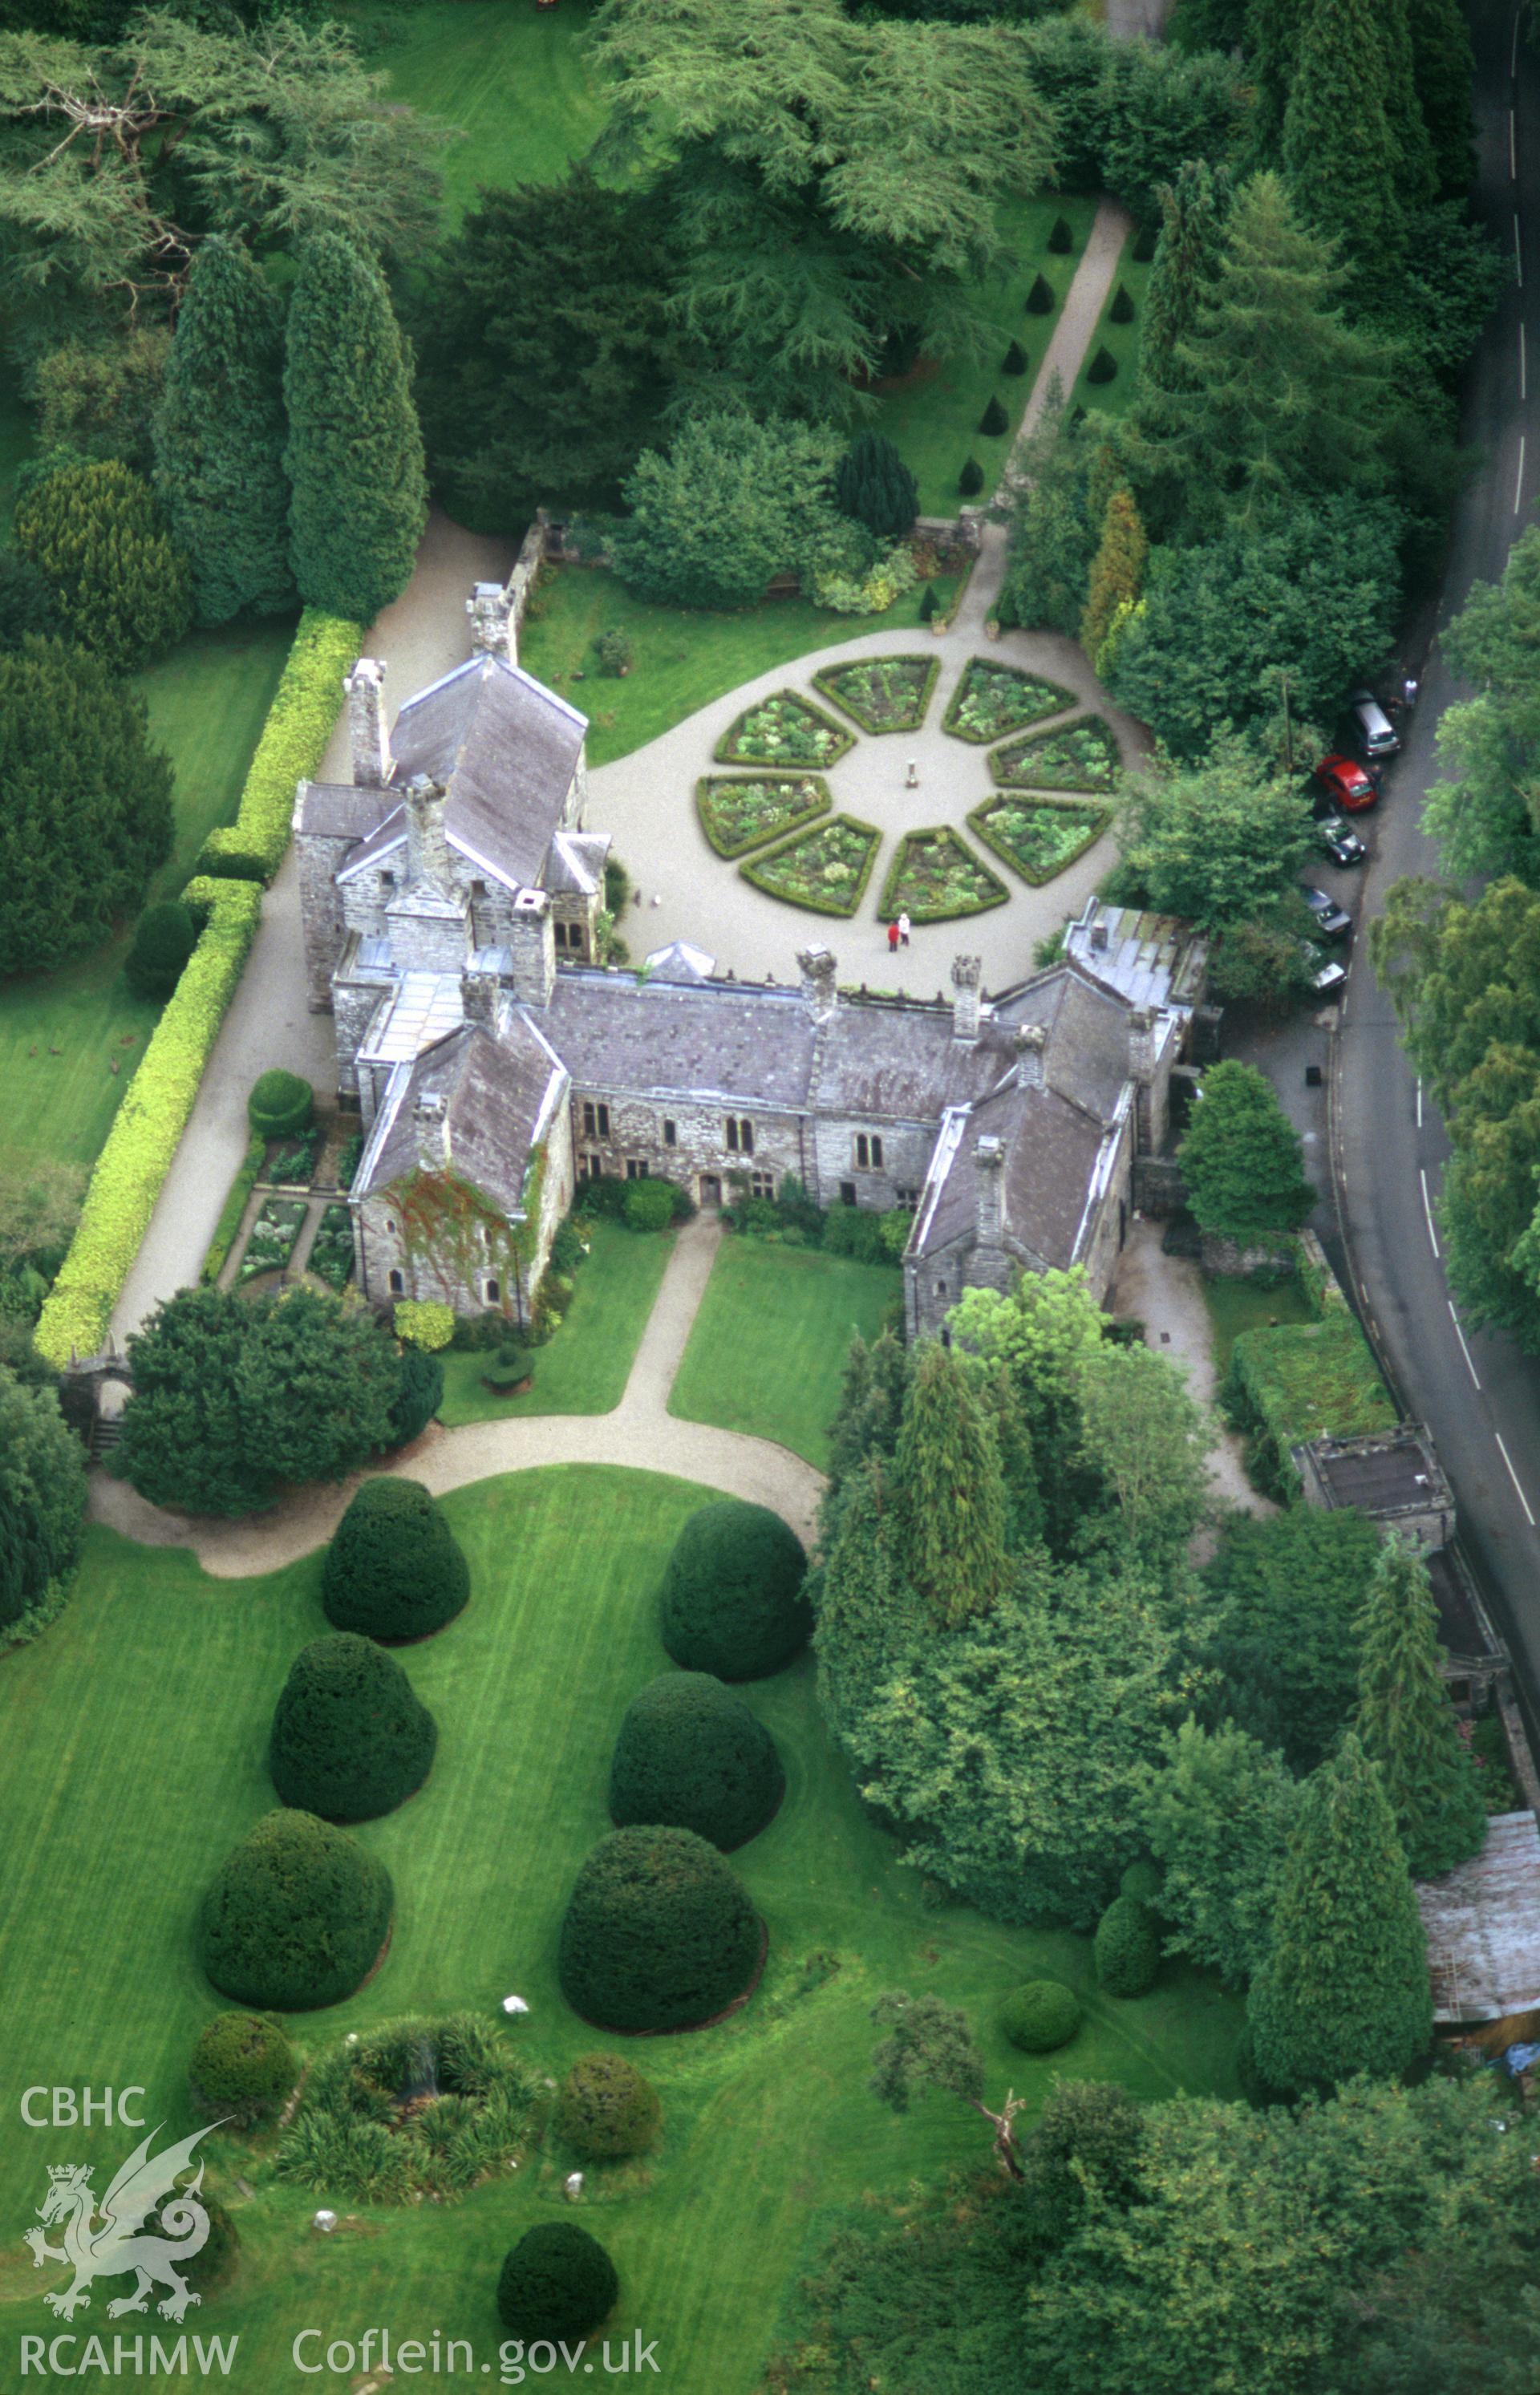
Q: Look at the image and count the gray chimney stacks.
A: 11